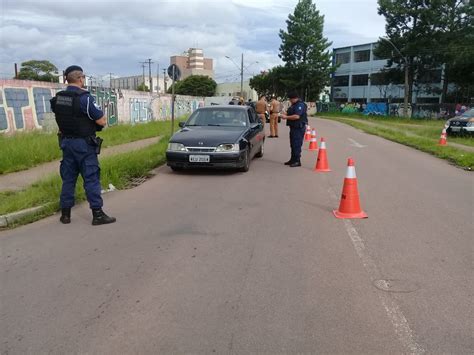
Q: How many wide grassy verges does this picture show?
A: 2